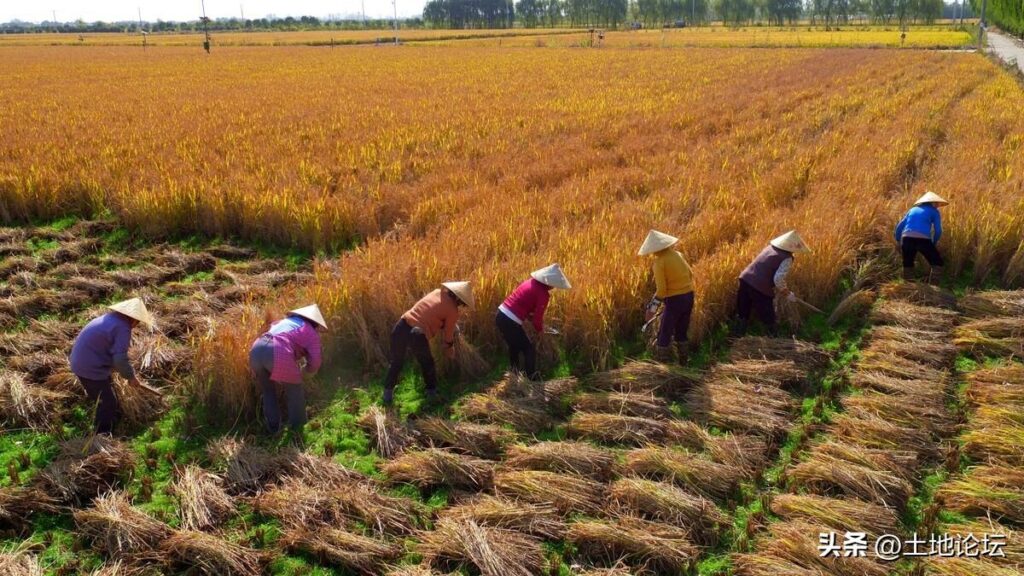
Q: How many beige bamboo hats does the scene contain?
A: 7